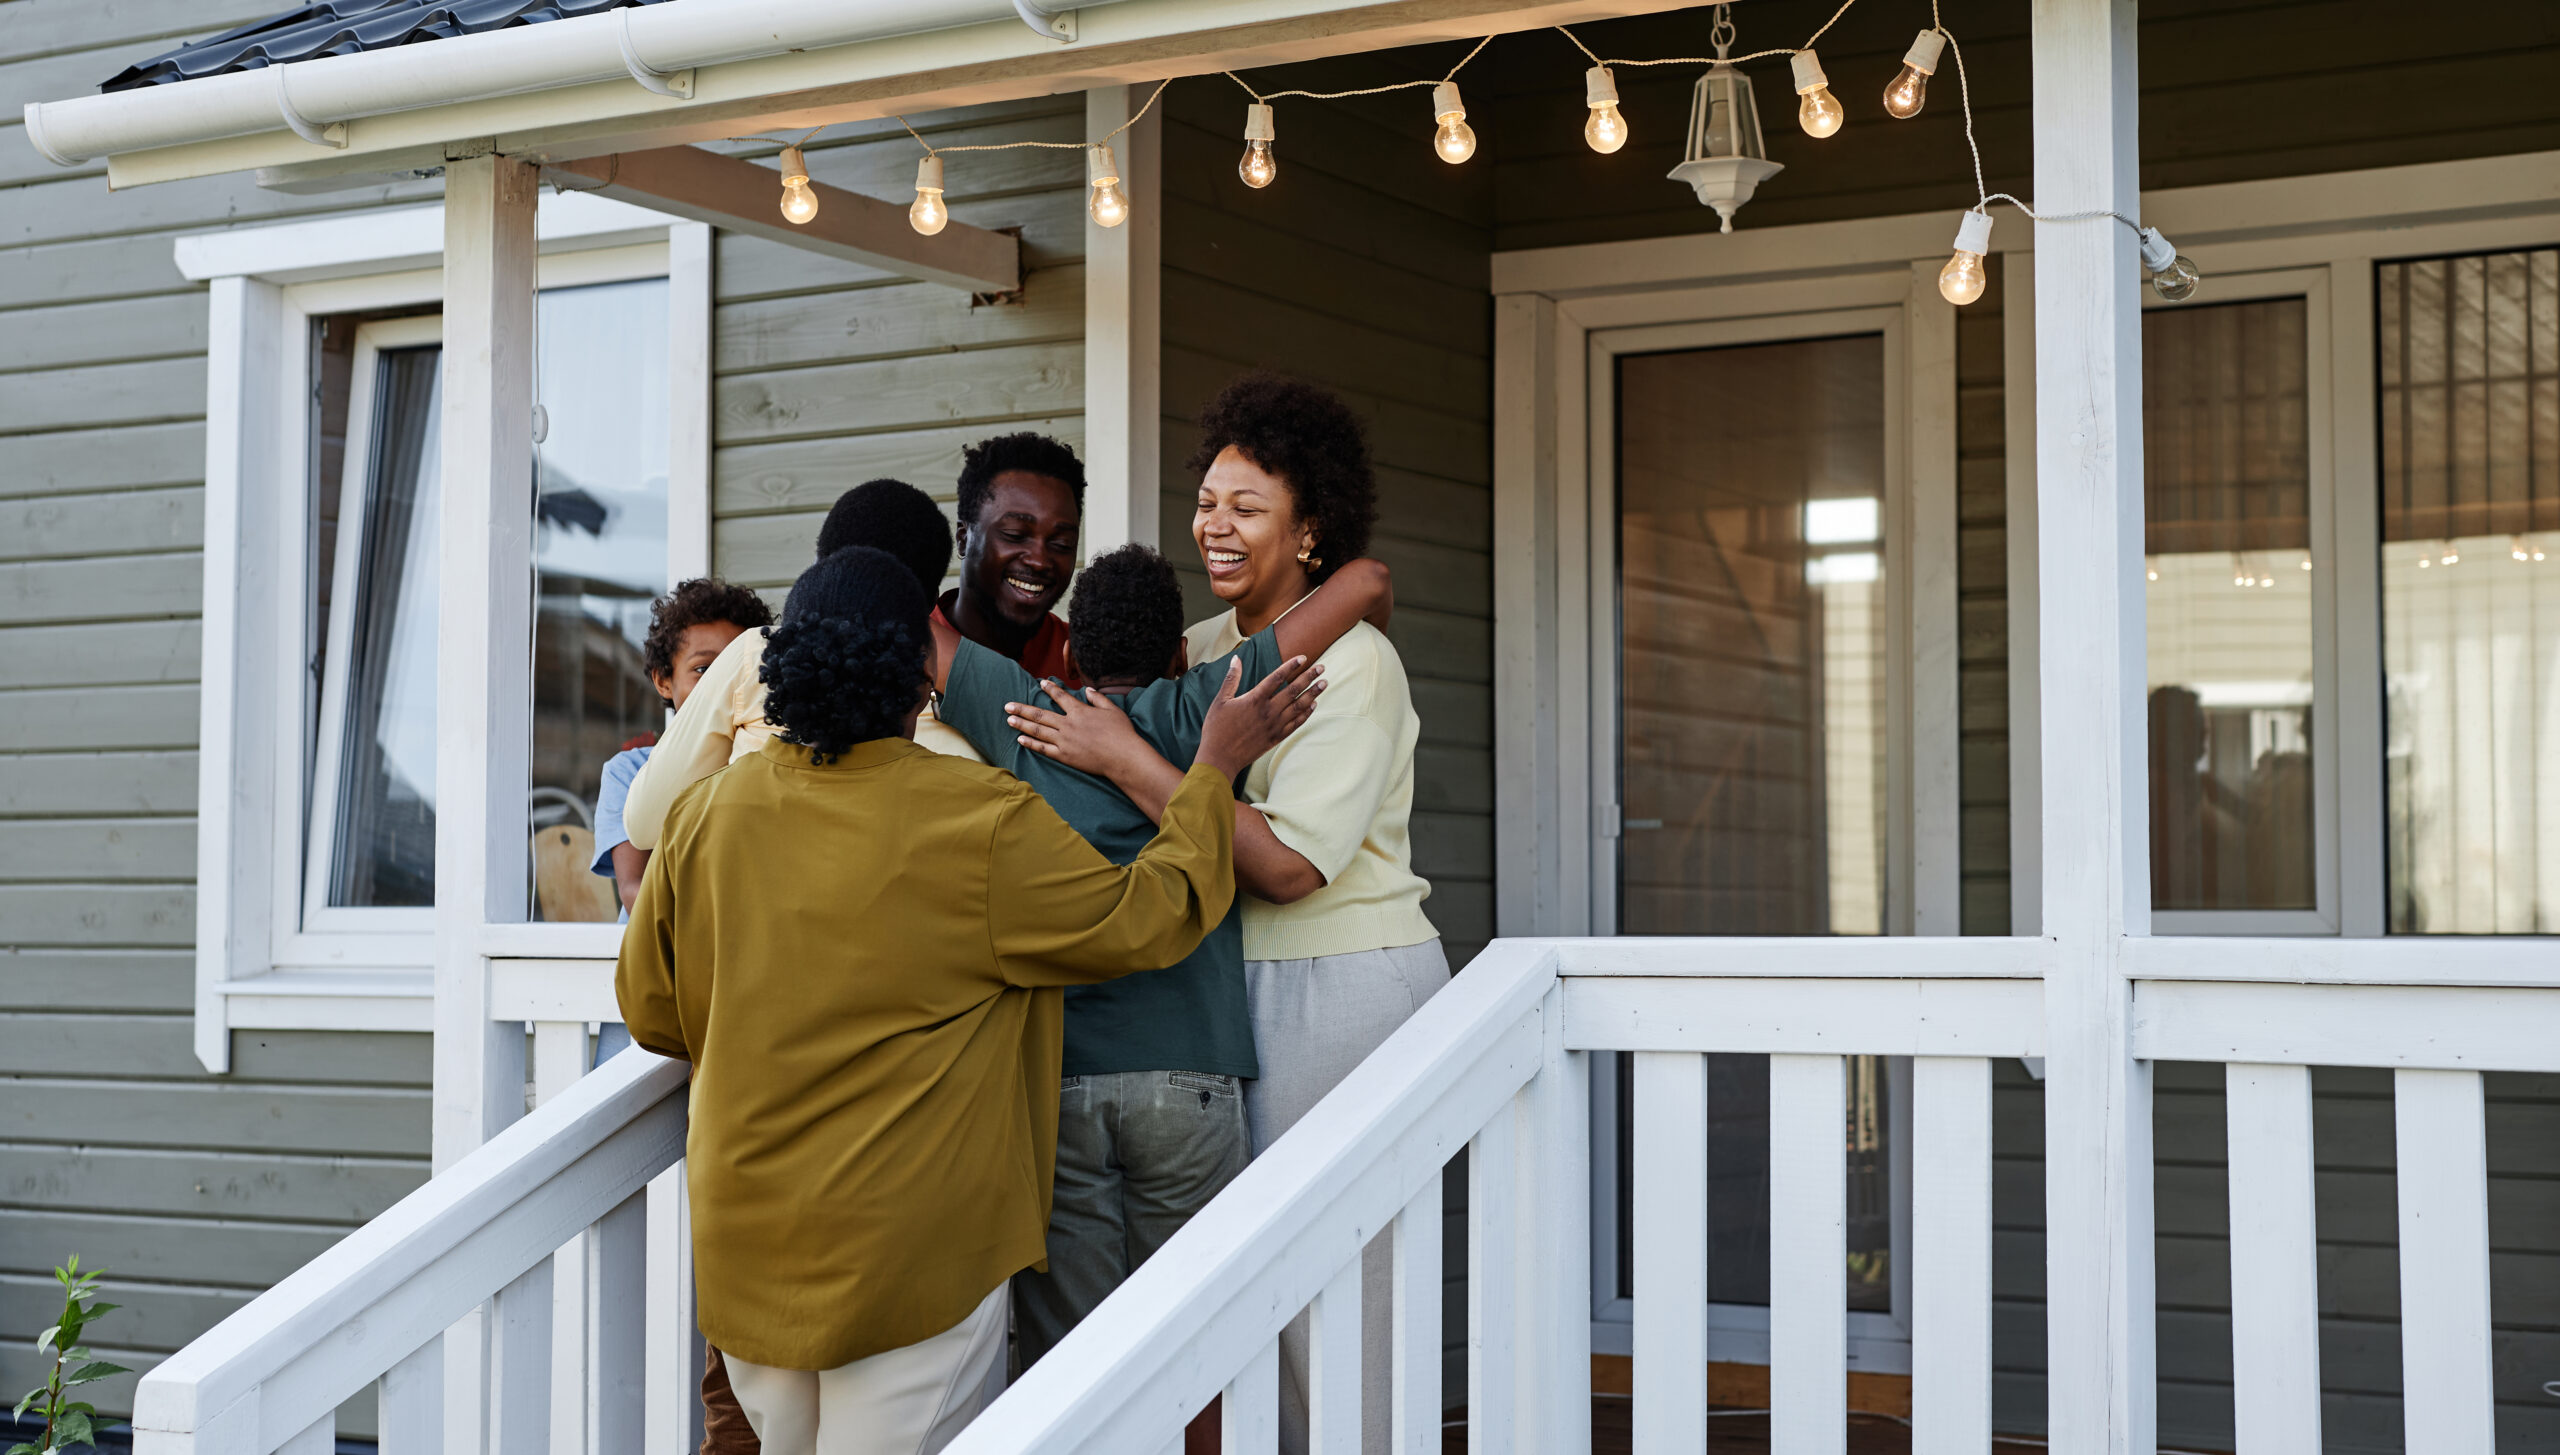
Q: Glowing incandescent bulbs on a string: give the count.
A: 9